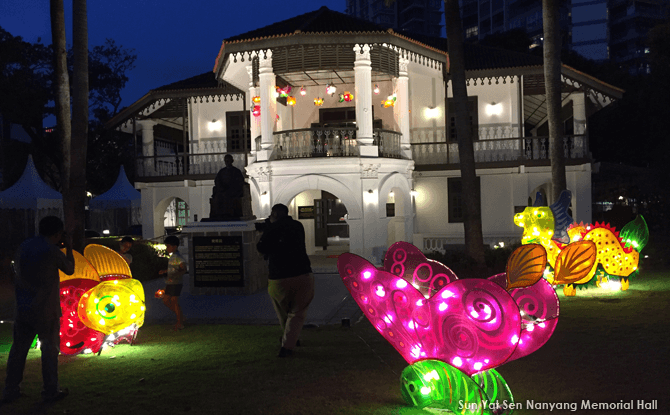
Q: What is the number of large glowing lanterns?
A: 3